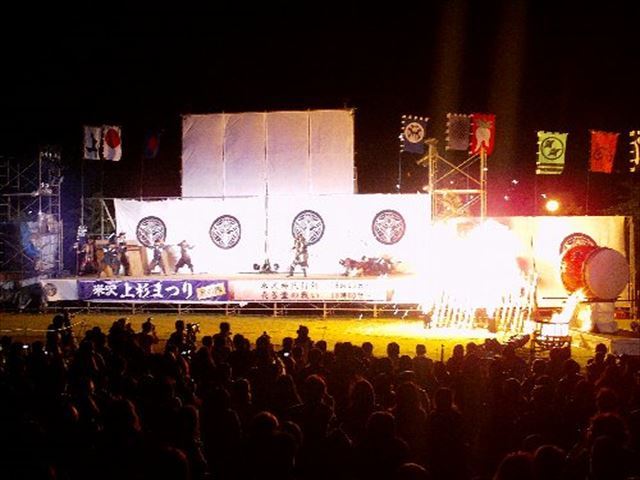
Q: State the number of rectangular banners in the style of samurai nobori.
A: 9